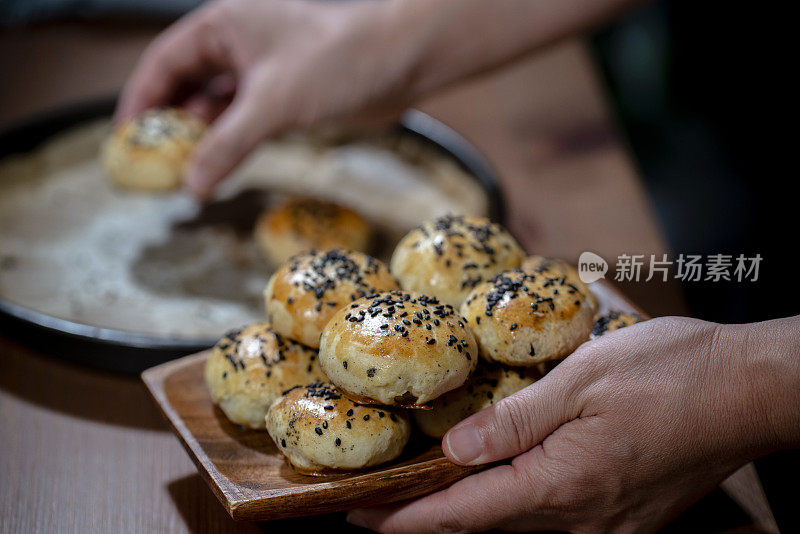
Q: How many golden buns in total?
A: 11